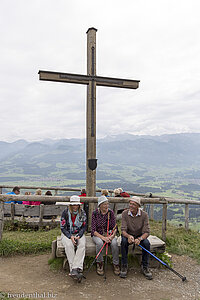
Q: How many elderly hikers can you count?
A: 3